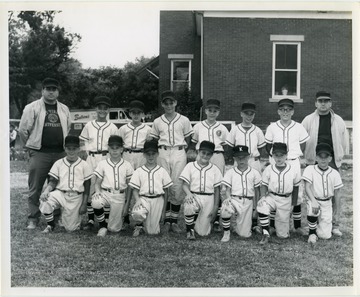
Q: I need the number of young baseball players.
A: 13